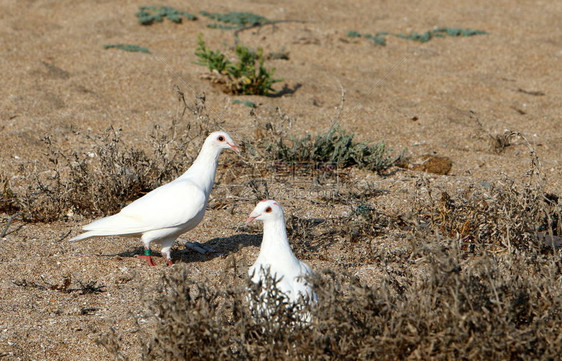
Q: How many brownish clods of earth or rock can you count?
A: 1